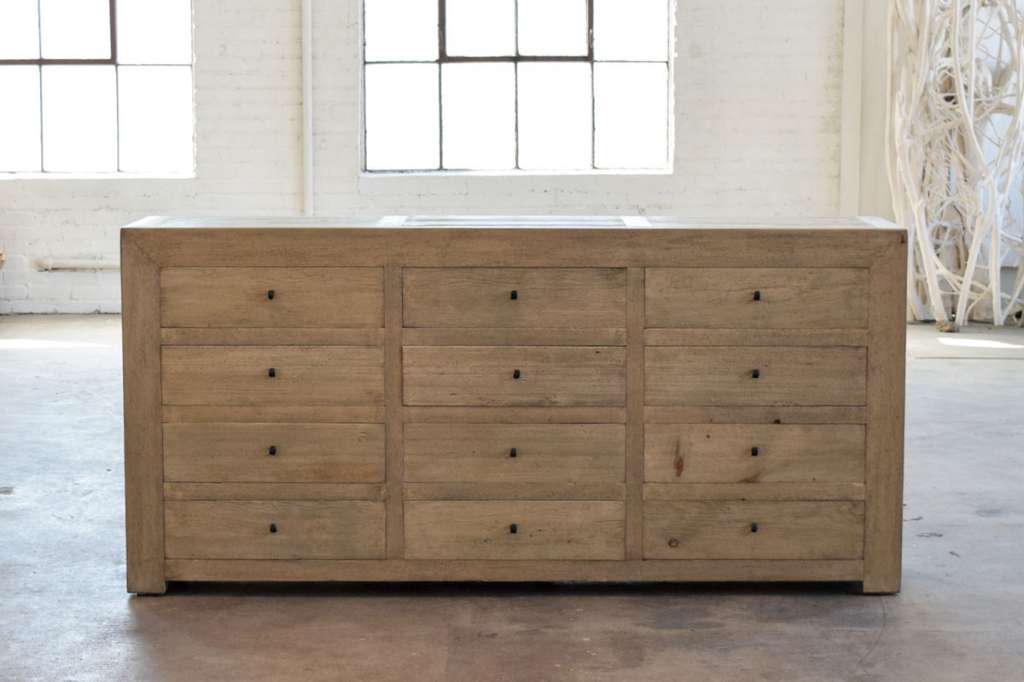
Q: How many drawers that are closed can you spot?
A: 12